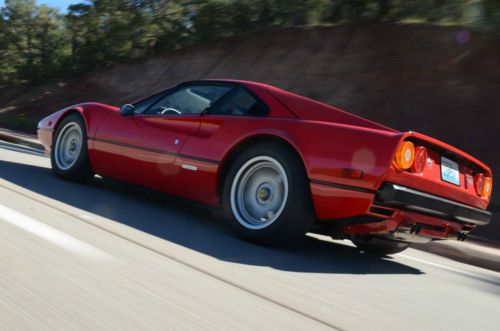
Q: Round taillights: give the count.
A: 4